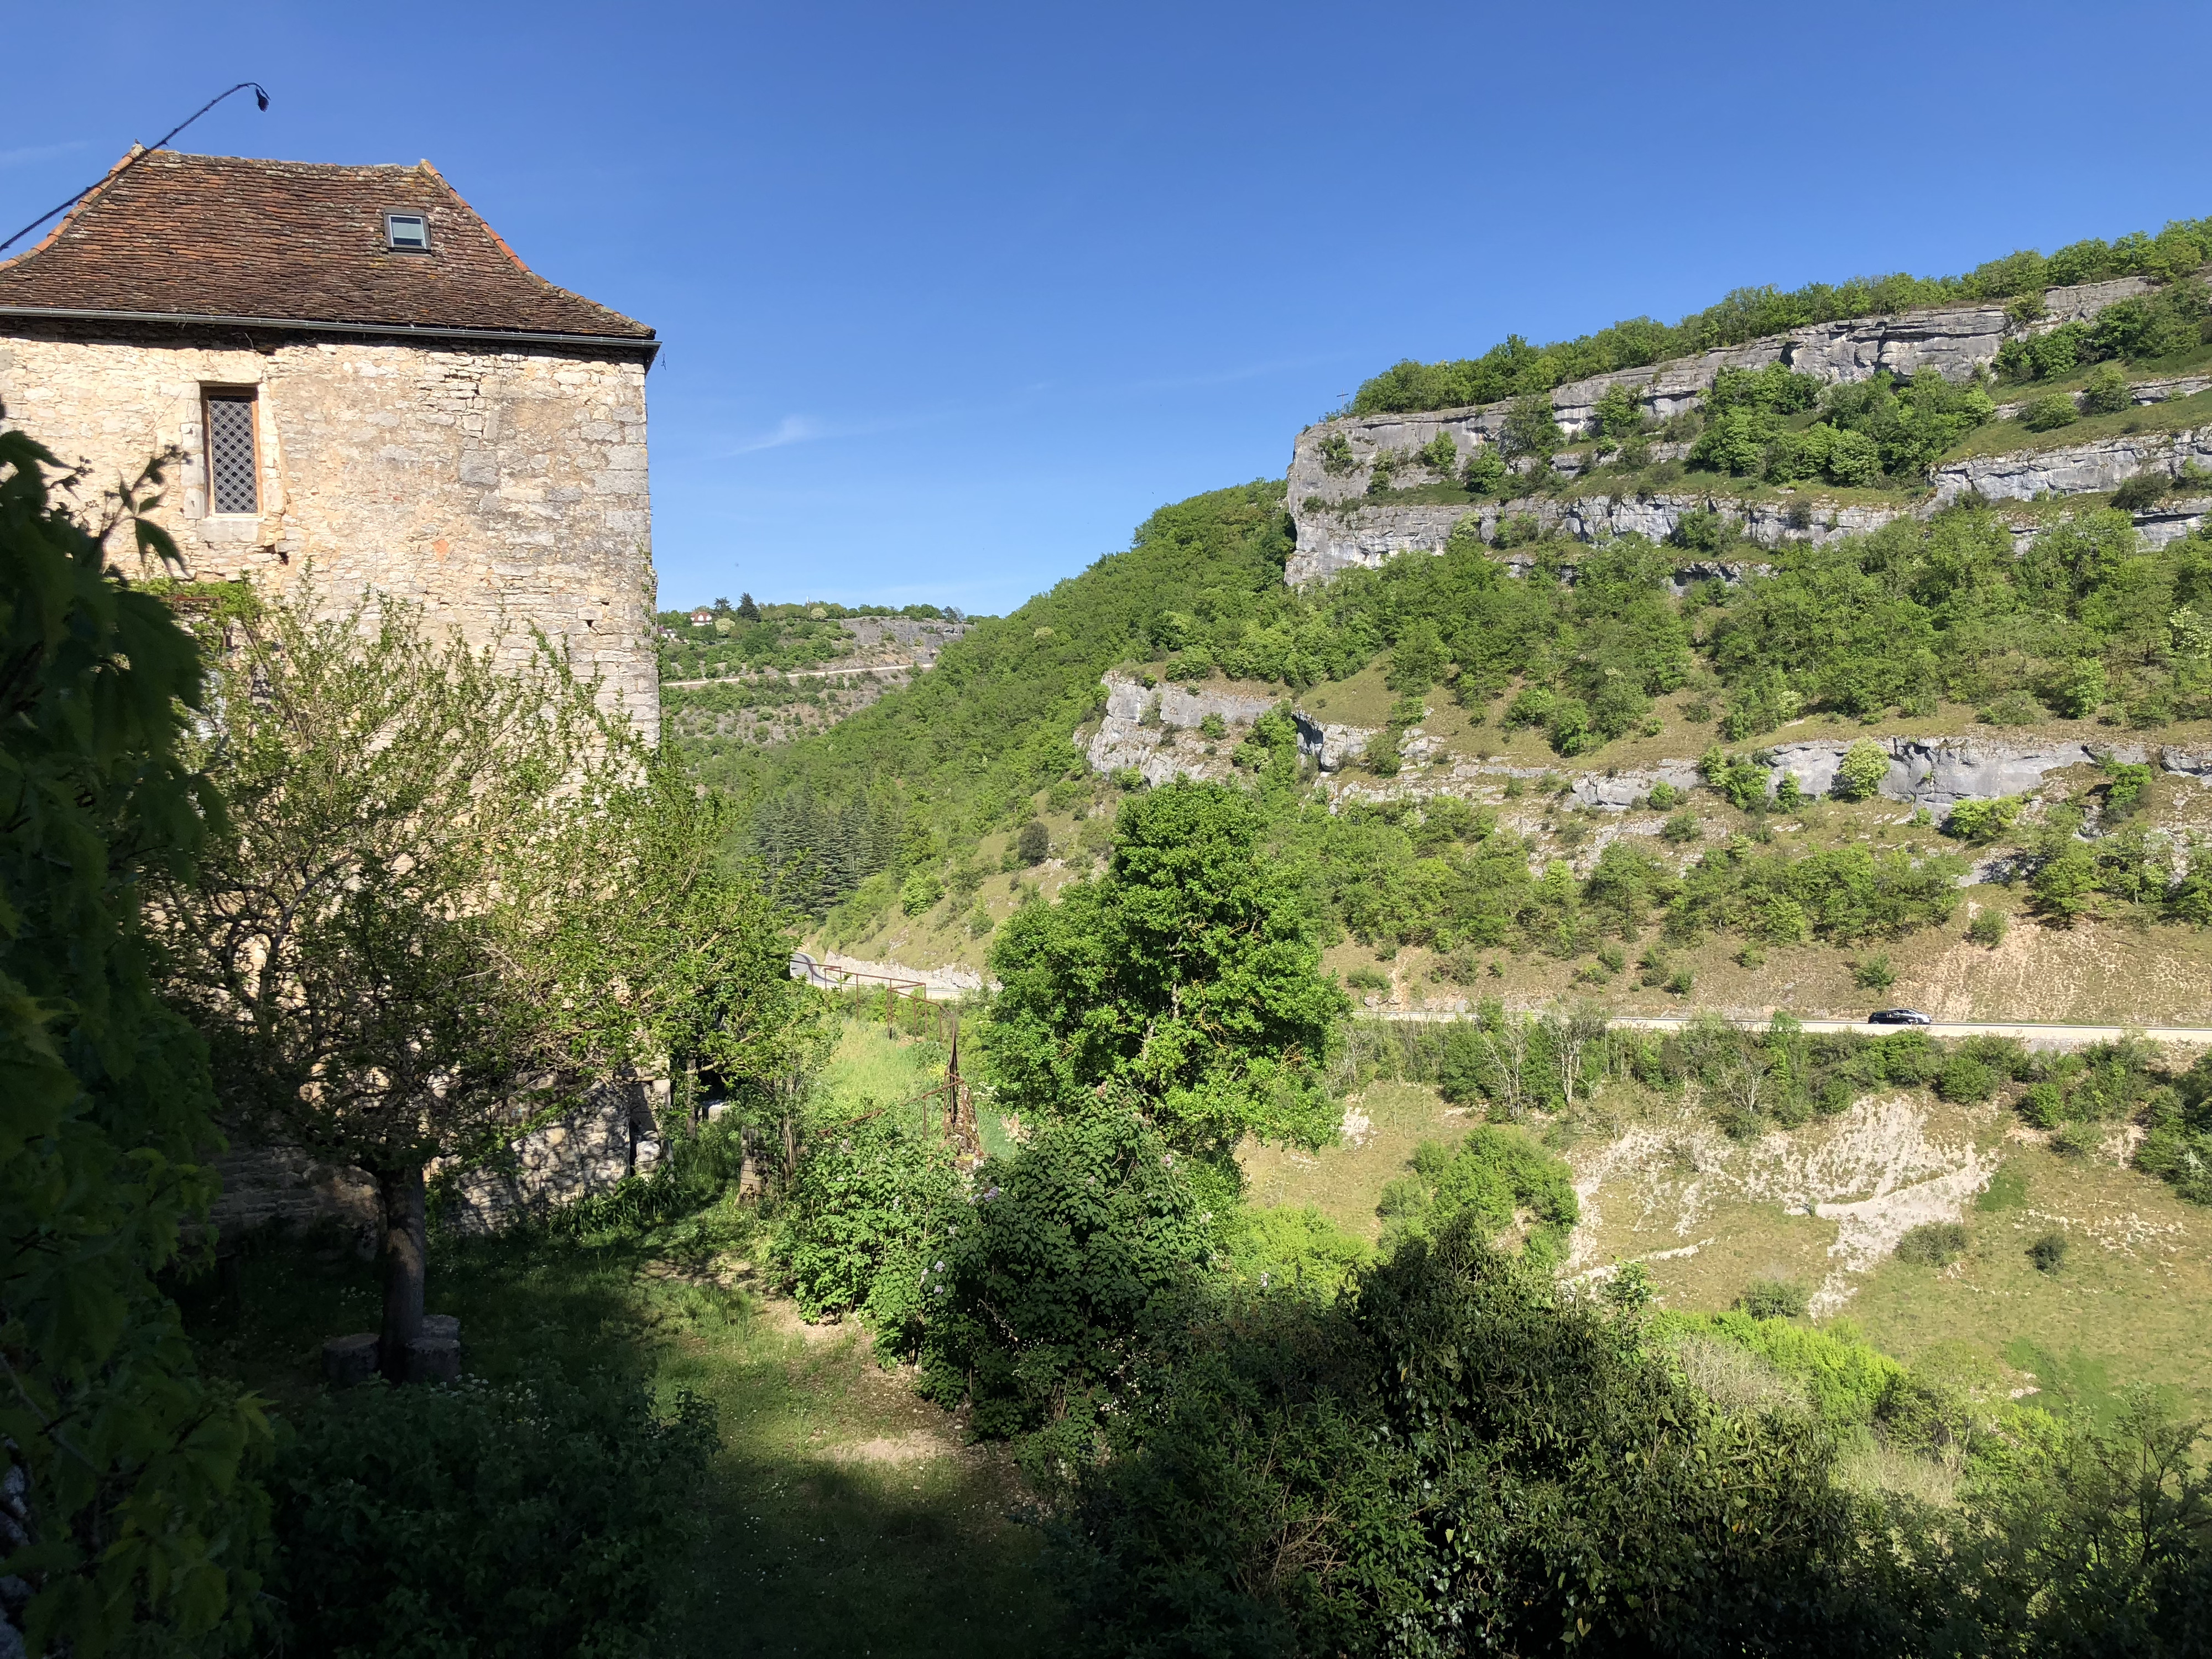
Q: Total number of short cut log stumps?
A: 3